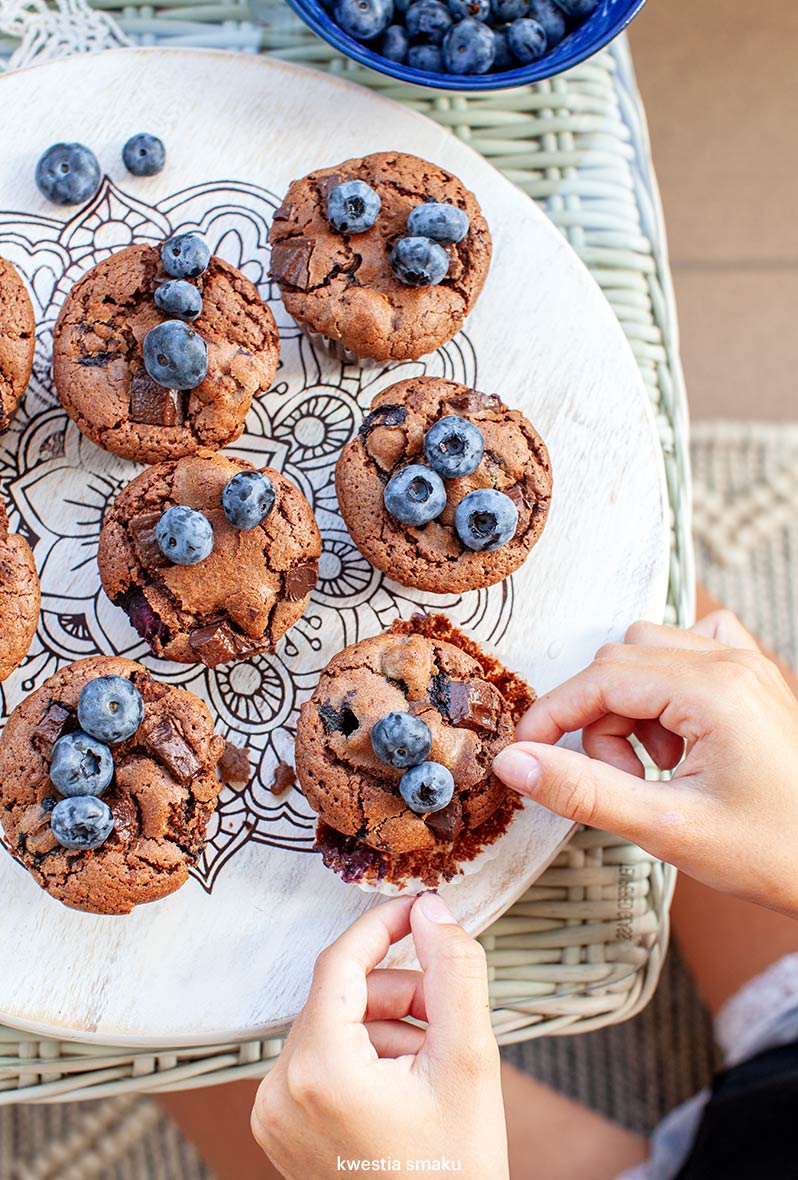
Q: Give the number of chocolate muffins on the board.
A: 8